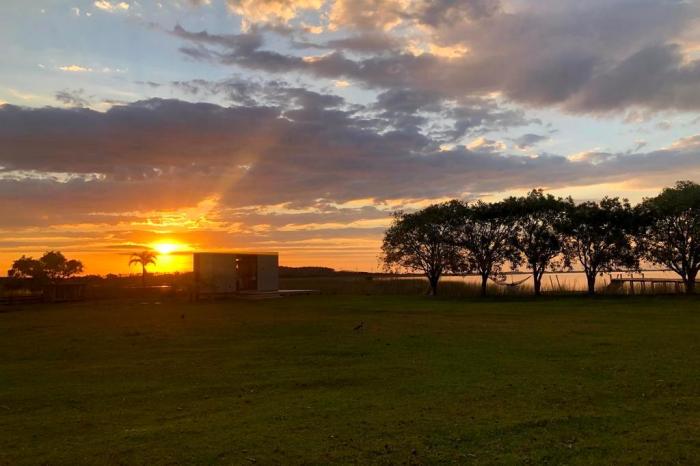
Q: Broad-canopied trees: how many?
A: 5